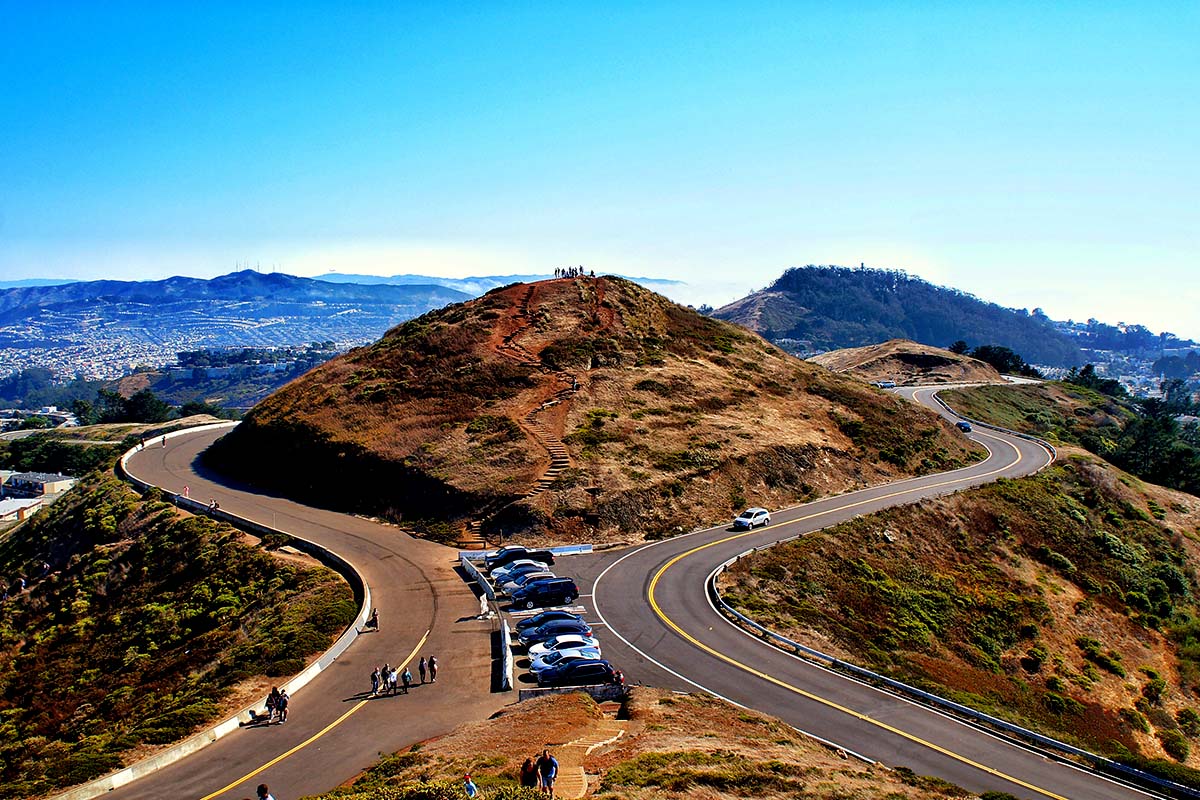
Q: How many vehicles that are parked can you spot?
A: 10